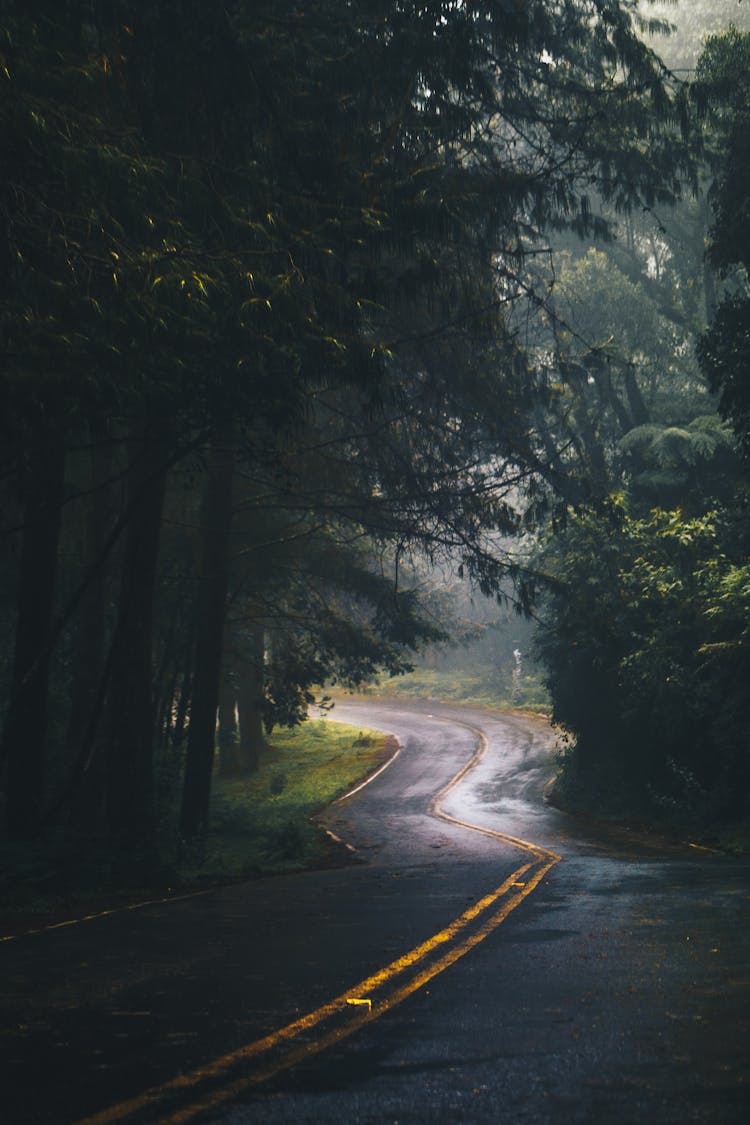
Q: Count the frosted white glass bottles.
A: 0